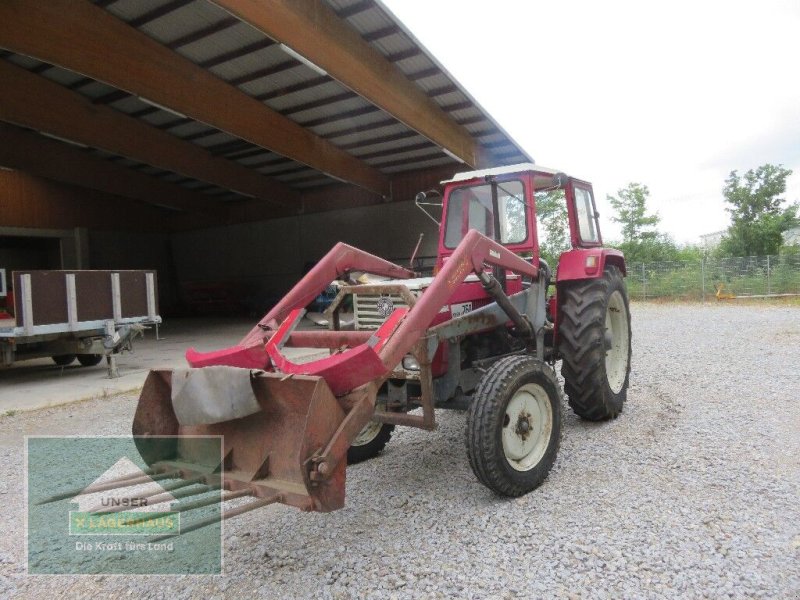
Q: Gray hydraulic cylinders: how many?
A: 1